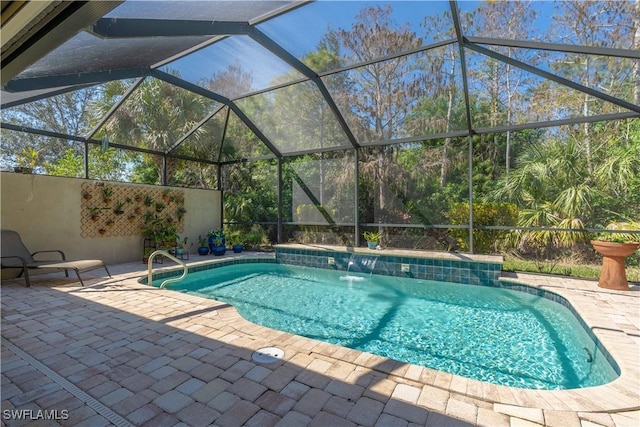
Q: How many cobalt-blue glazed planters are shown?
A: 4